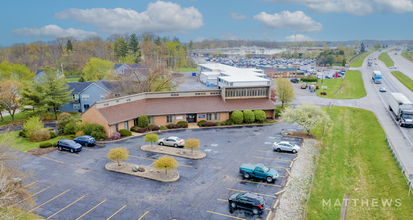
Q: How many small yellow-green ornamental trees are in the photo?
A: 4